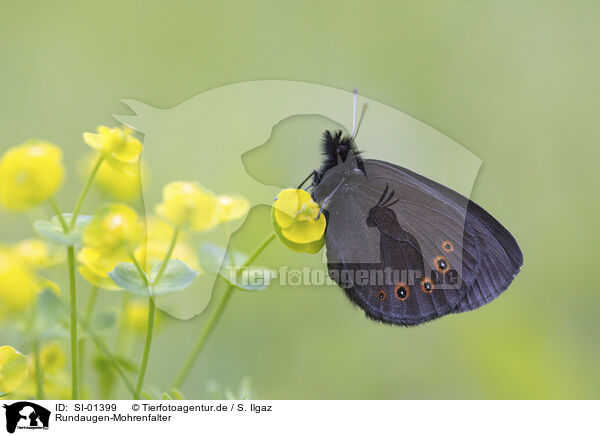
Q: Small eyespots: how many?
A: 5